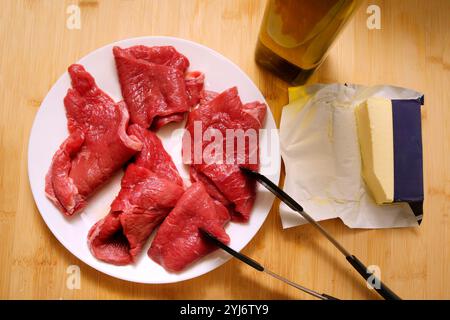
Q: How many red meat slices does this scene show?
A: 5